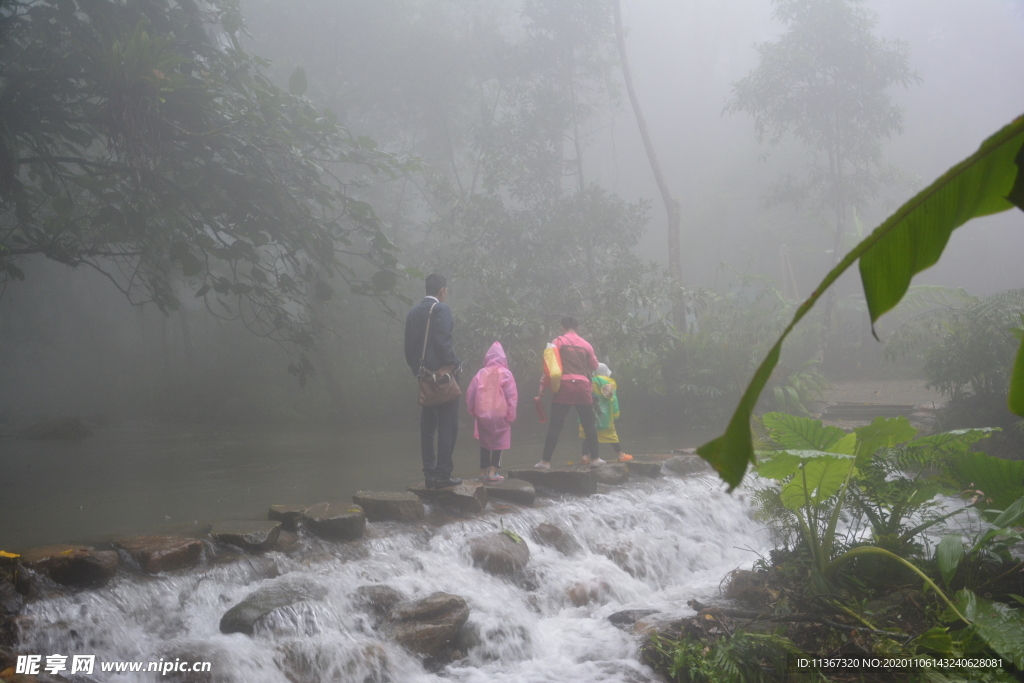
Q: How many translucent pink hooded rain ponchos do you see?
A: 1